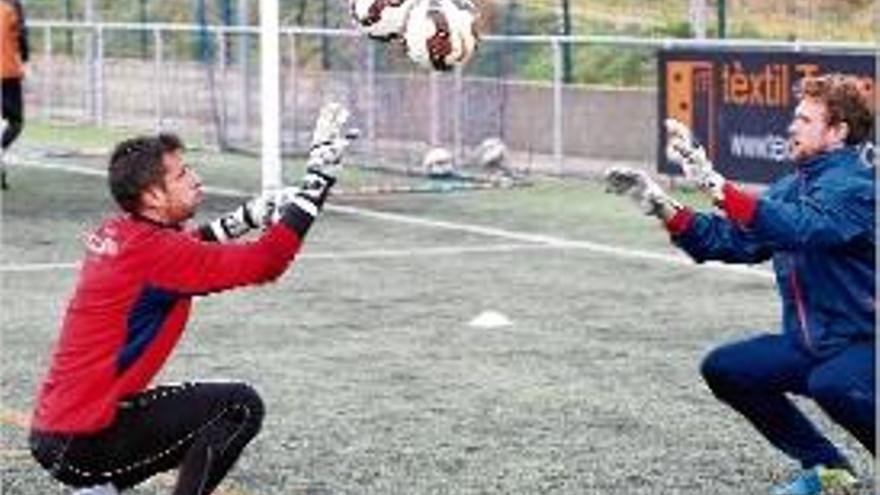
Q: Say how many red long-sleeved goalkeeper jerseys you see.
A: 1